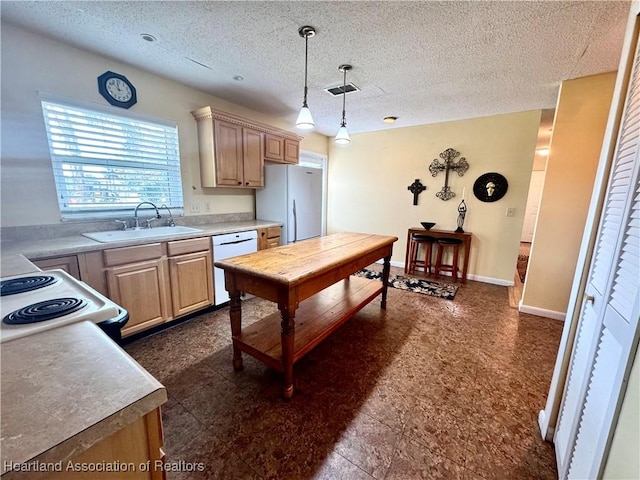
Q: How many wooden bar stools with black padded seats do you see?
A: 2